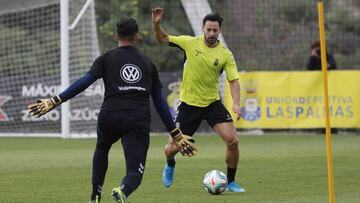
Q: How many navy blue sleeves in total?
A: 2